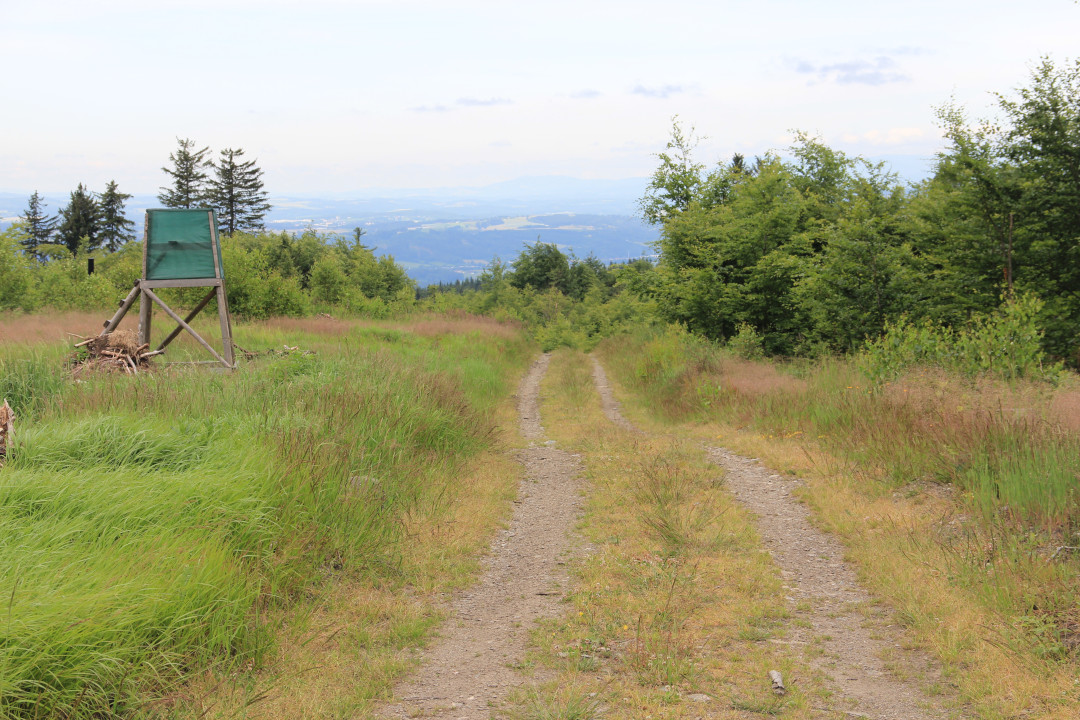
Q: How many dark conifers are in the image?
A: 5